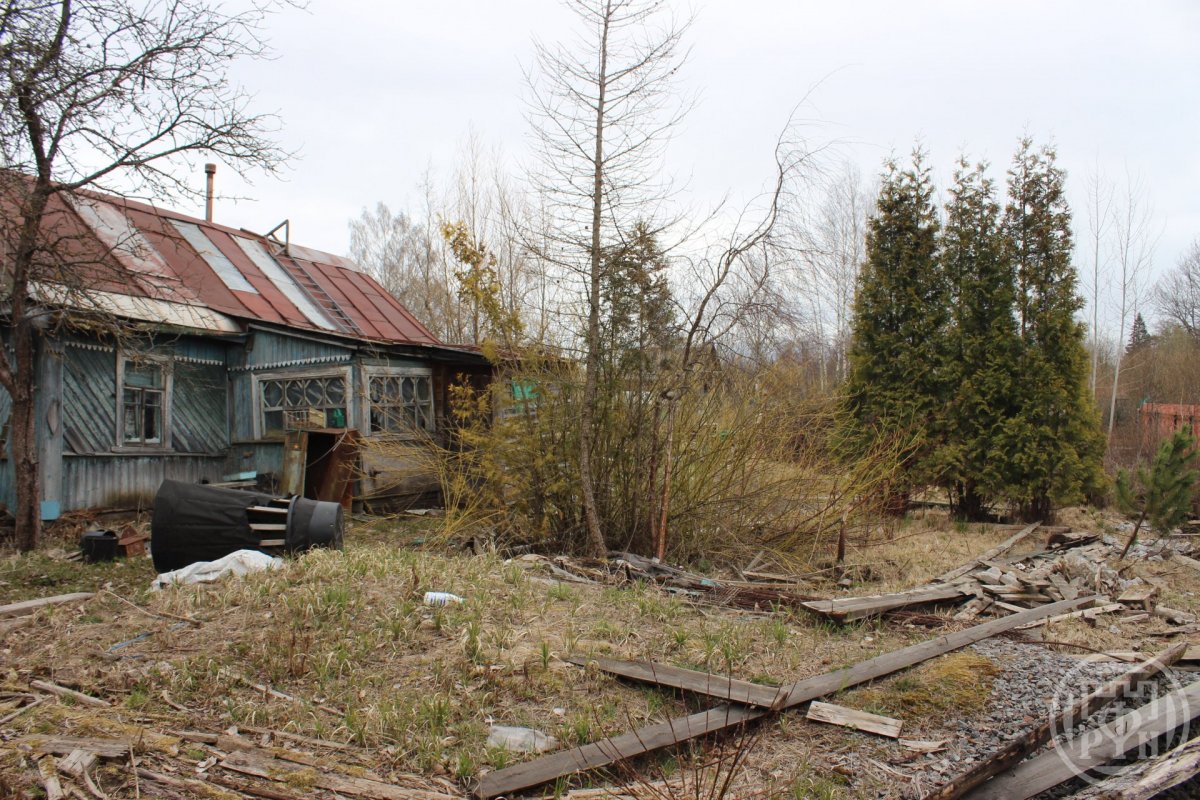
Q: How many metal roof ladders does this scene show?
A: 1